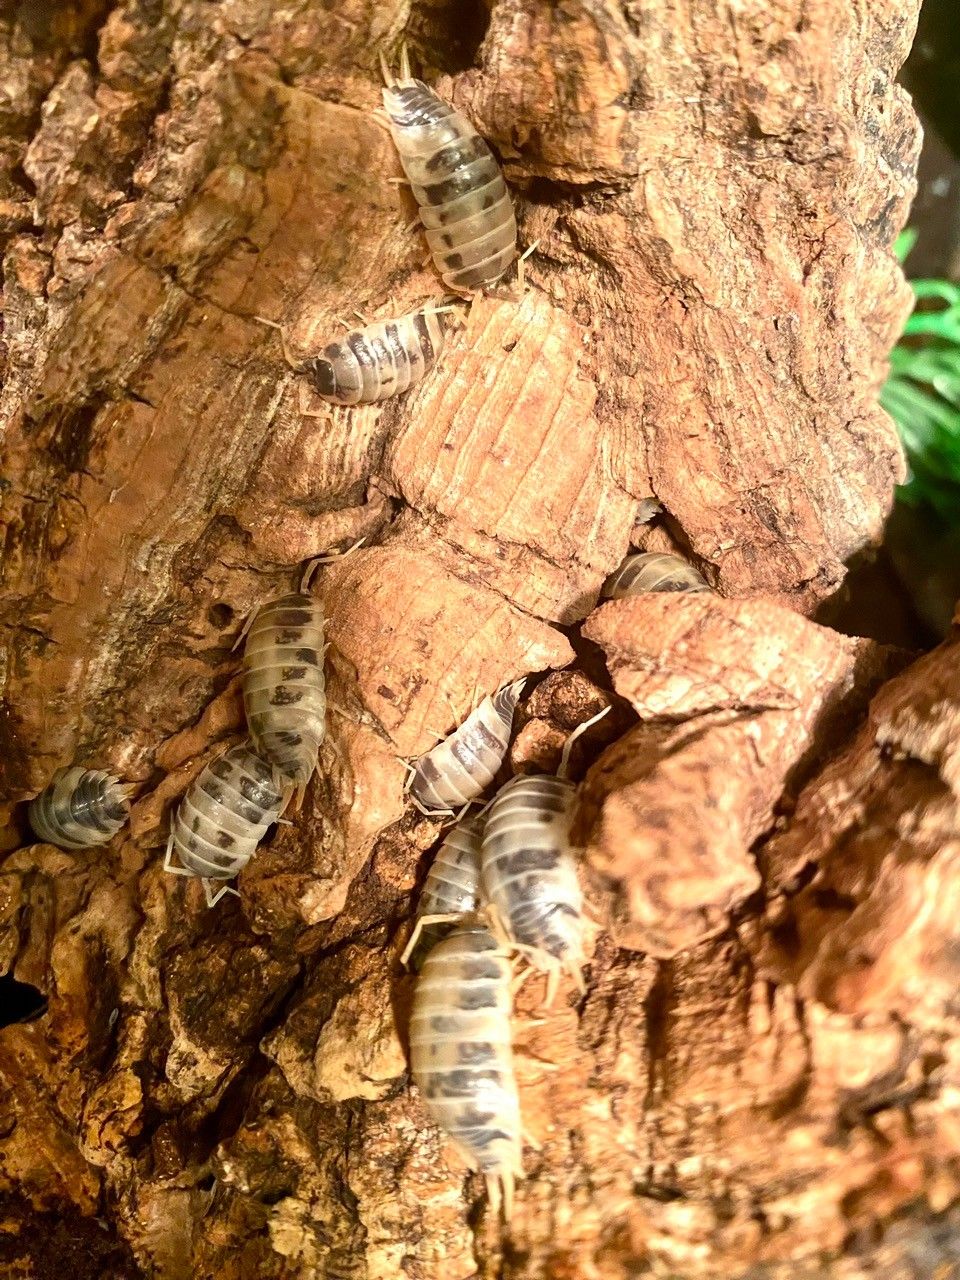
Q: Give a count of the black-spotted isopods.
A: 10